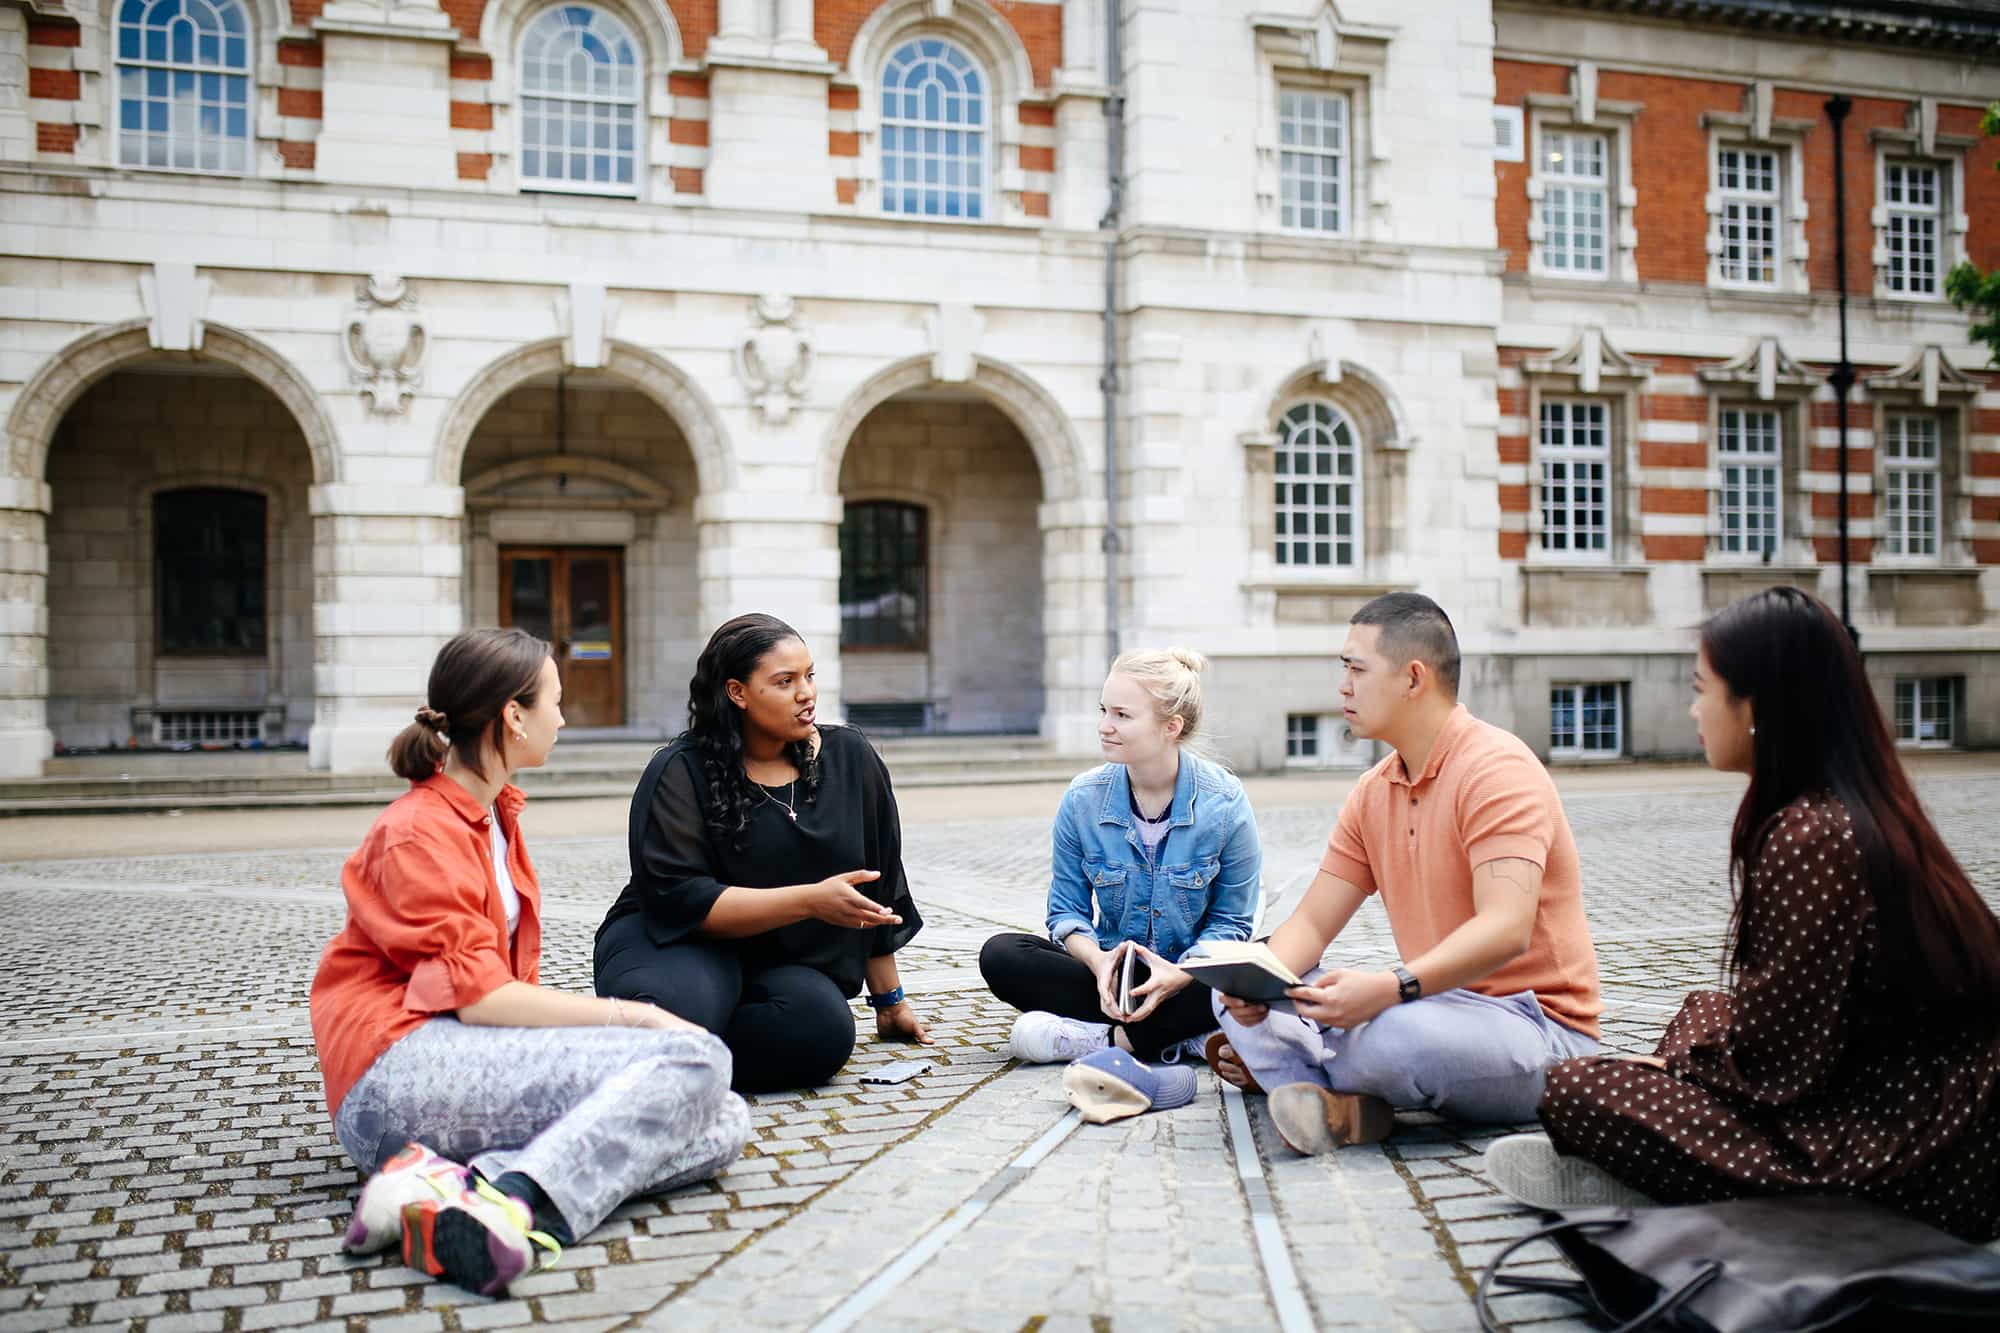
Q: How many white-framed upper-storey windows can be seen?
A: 7